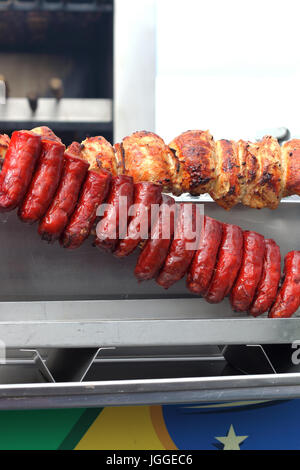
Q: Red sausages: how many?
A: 13